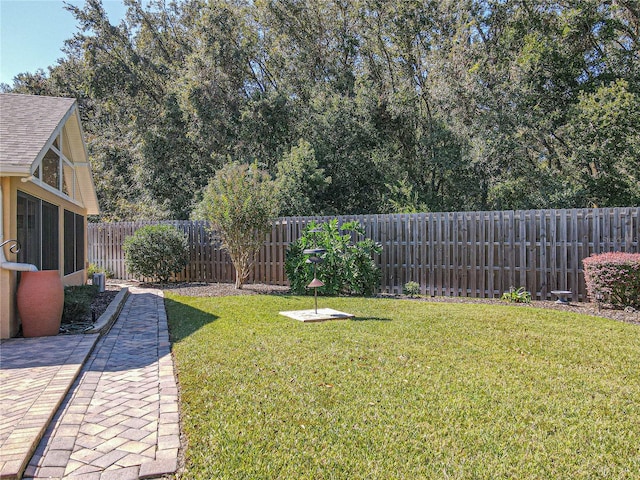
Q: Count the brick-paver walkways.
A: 1